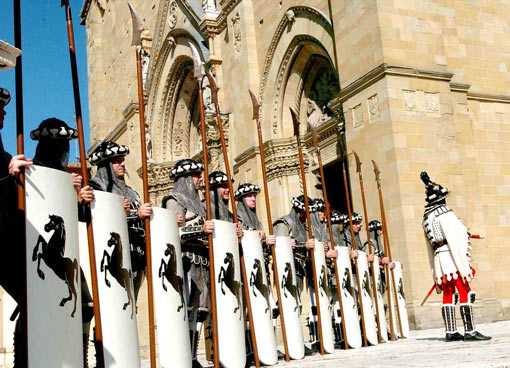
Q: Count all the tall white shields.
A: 12